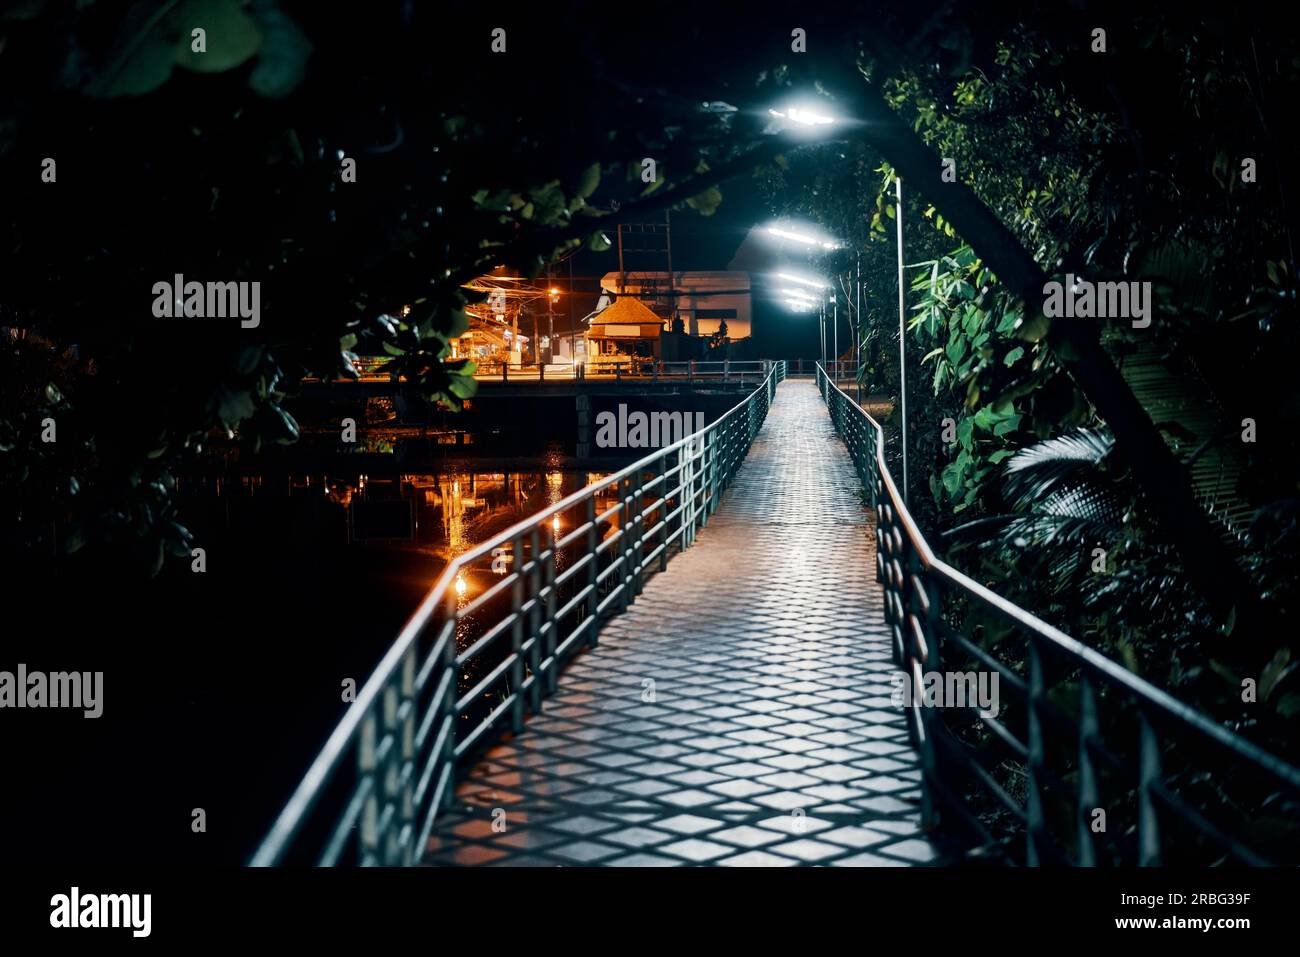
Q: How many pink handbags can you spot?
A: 0